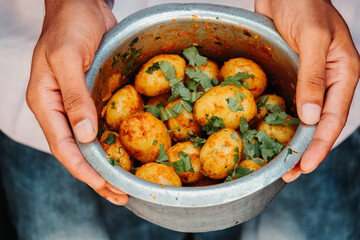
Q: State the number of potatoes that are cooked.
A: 15